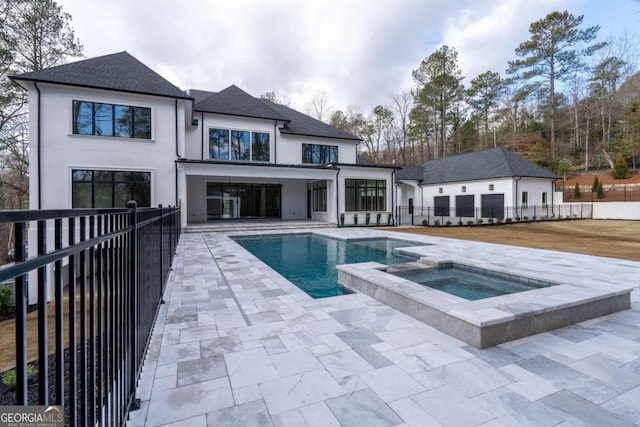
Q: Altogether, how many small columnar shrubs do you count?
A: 5